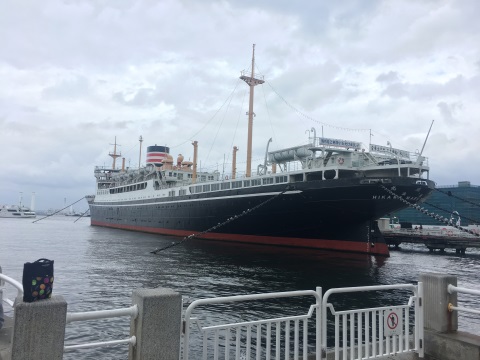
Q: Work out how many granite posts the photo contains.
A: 3